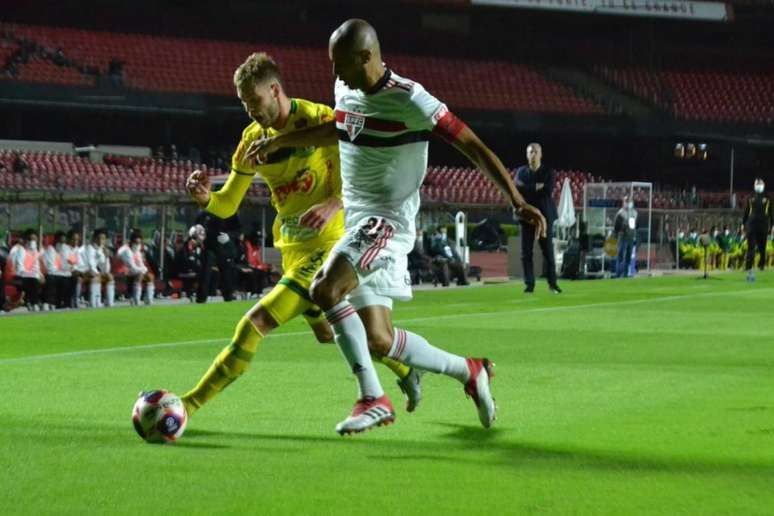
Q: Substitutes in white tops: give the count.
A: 5